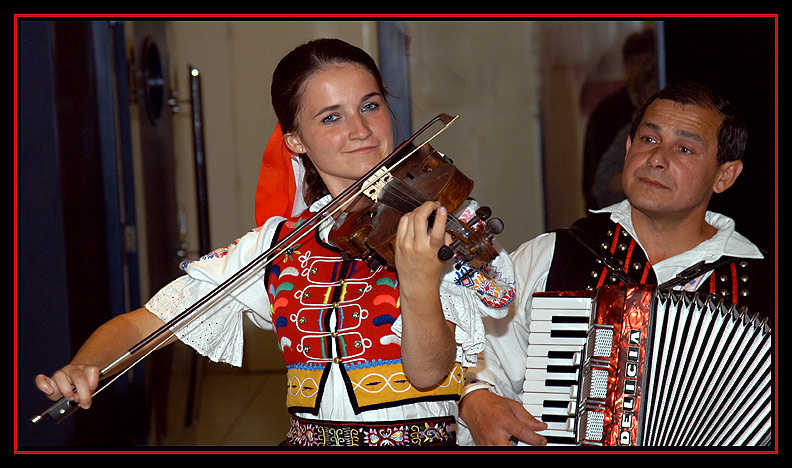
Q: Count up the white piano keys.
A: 13